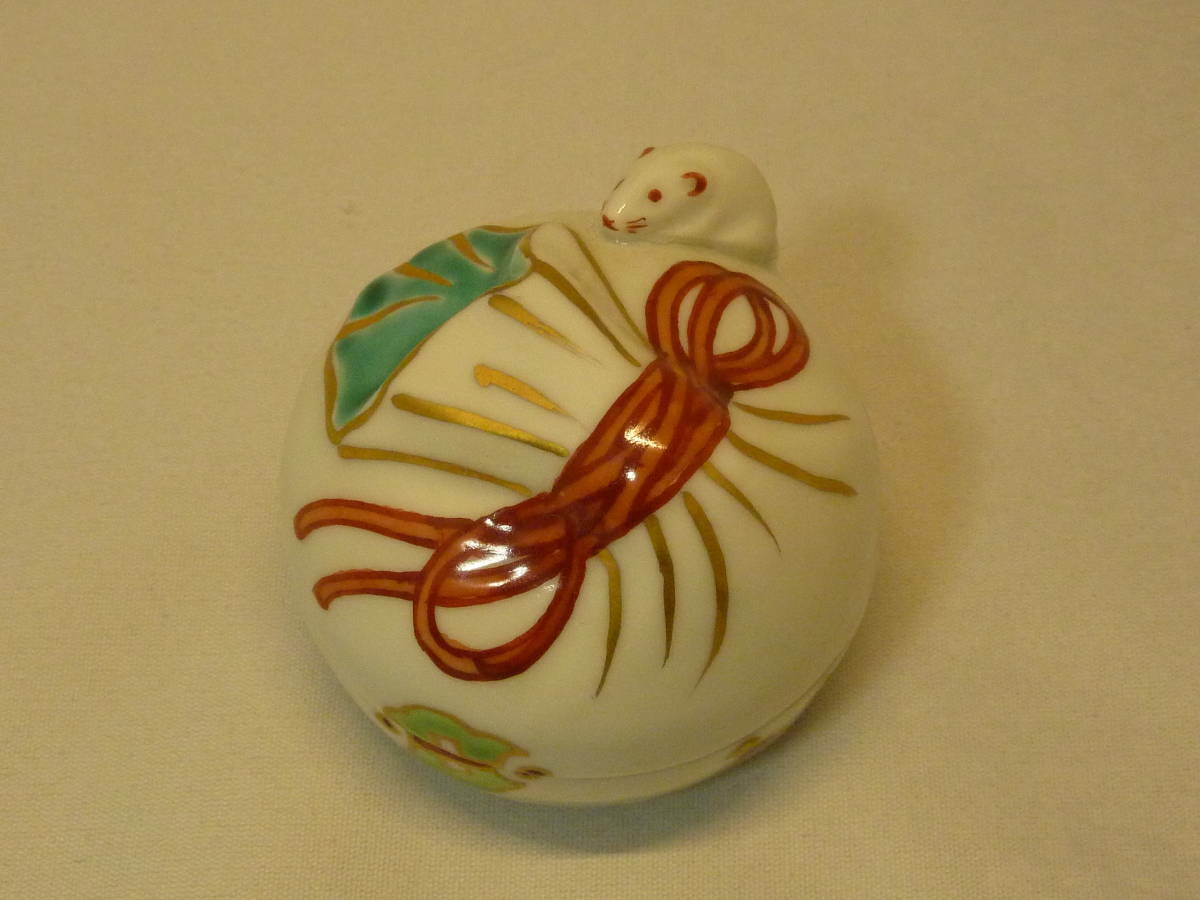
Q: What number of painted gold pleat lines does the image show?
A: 12